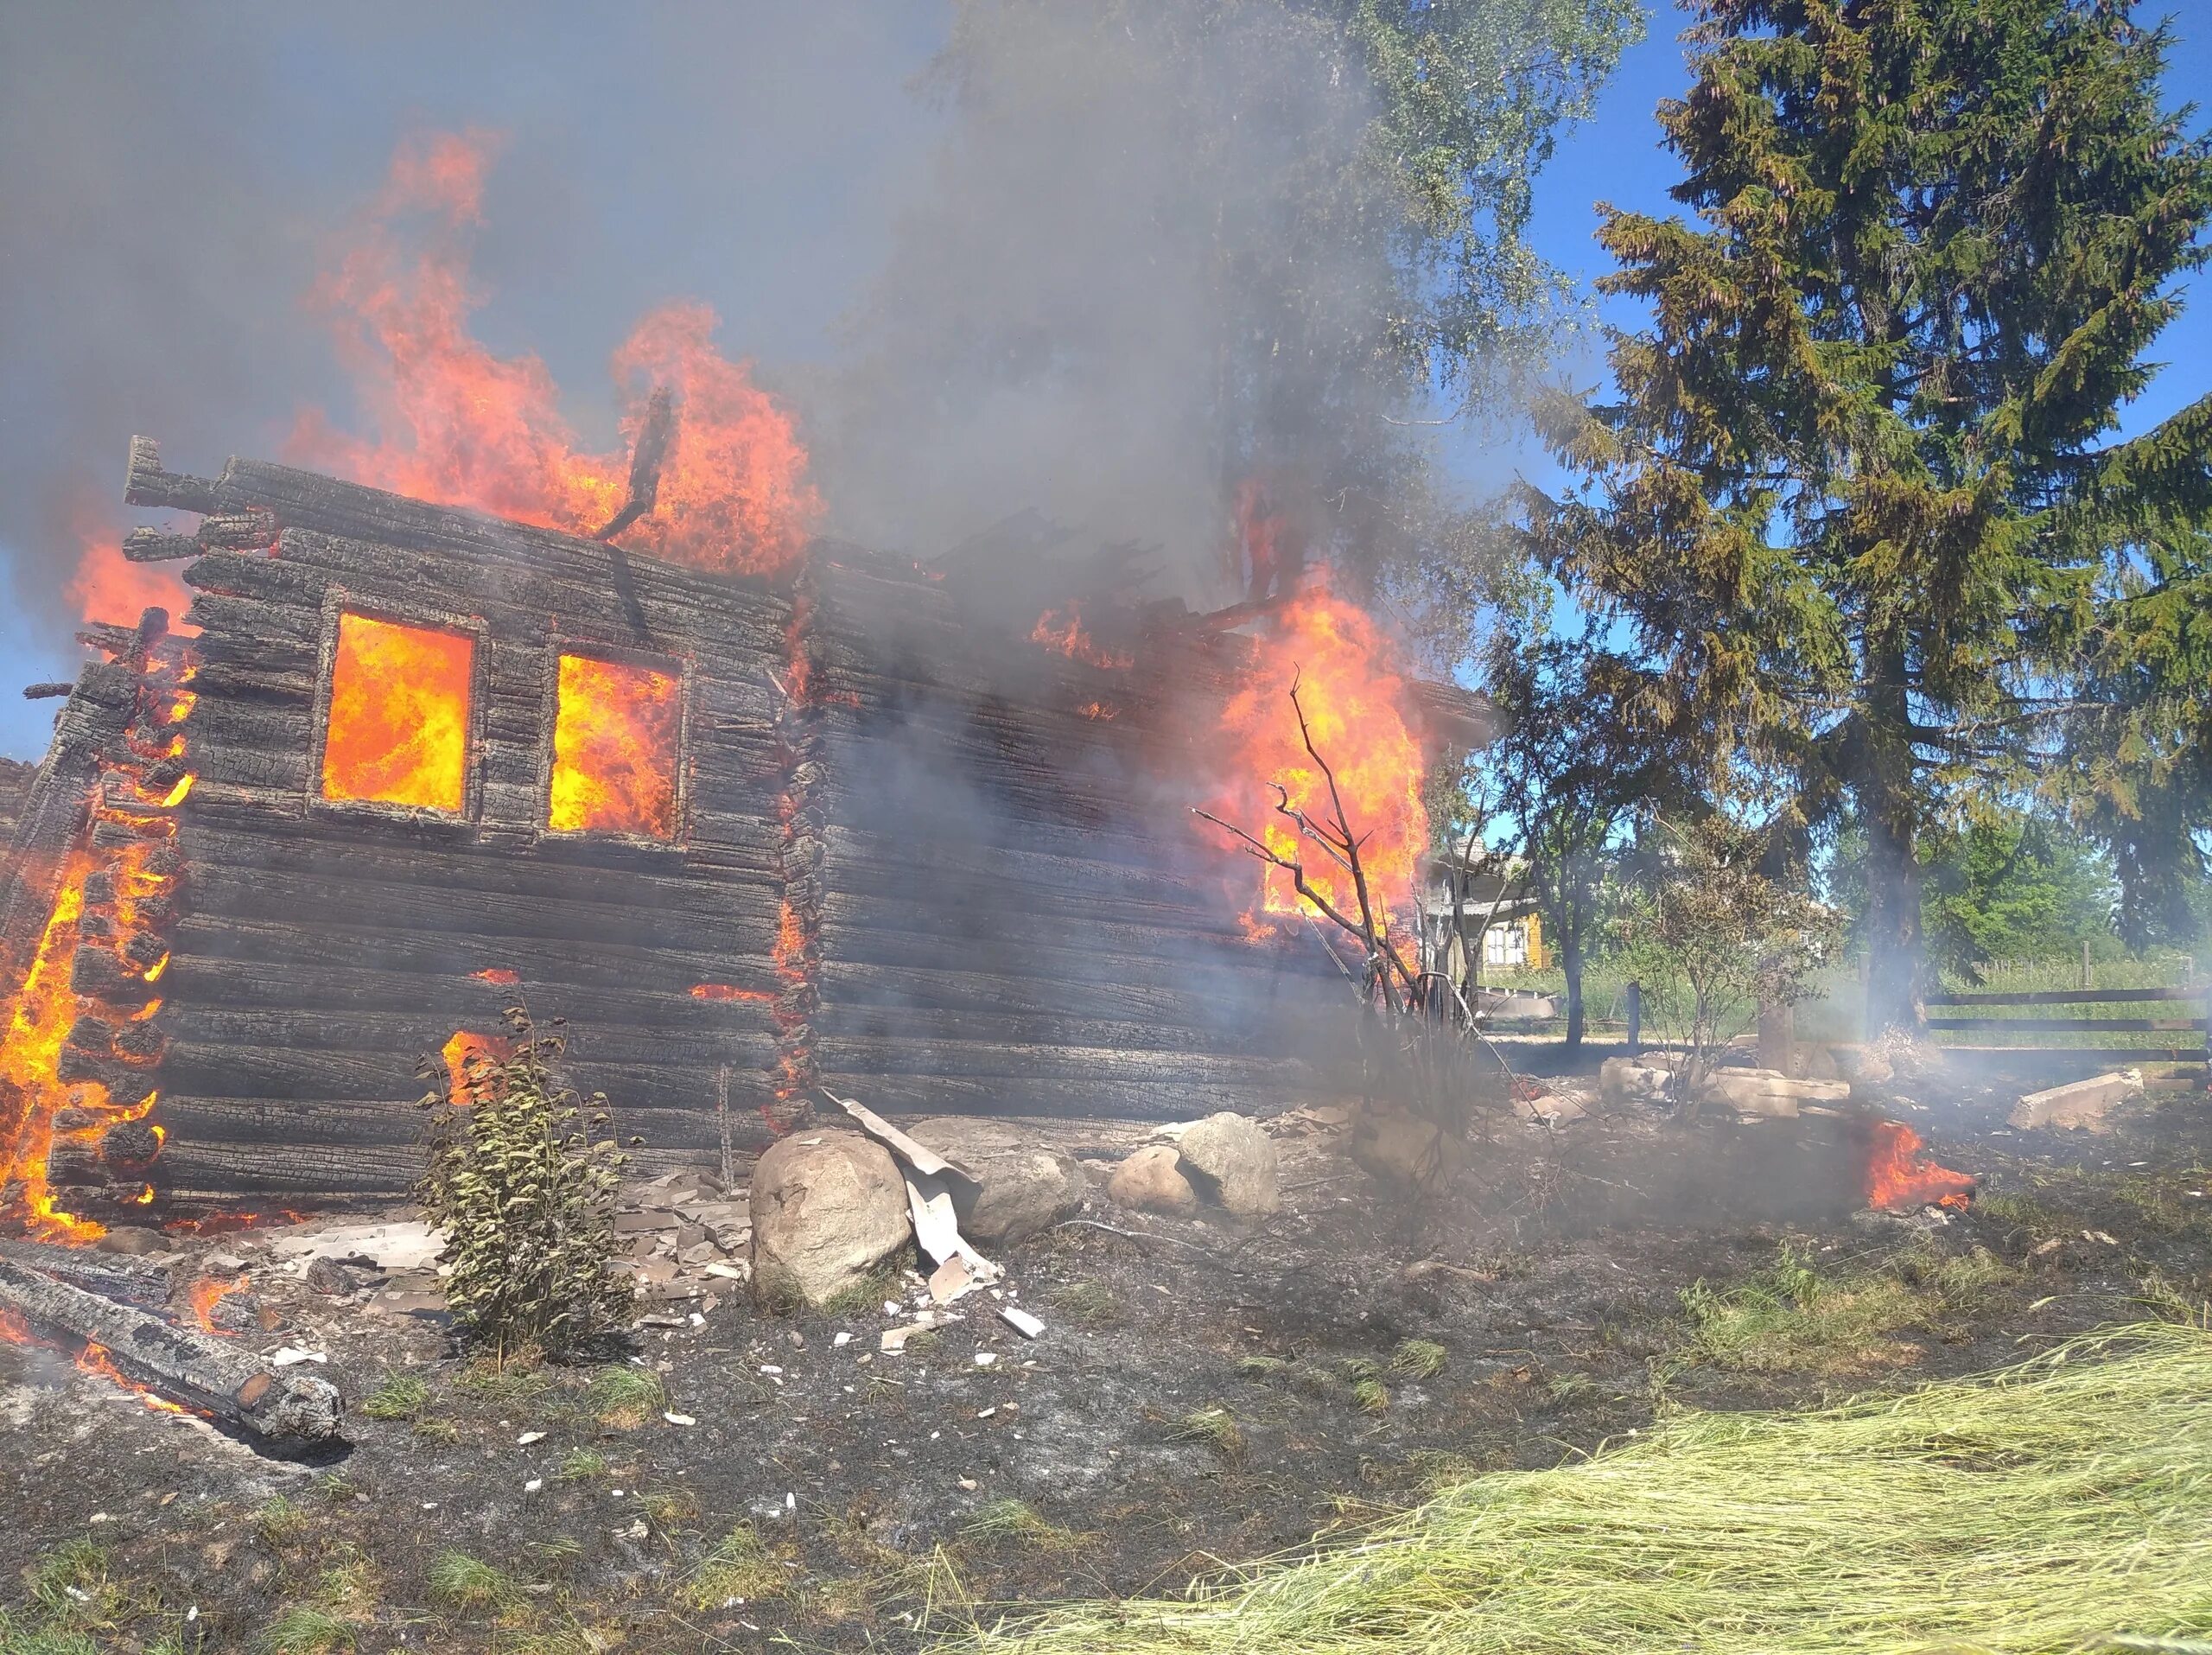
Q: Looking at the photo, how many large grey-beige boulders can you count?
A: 4